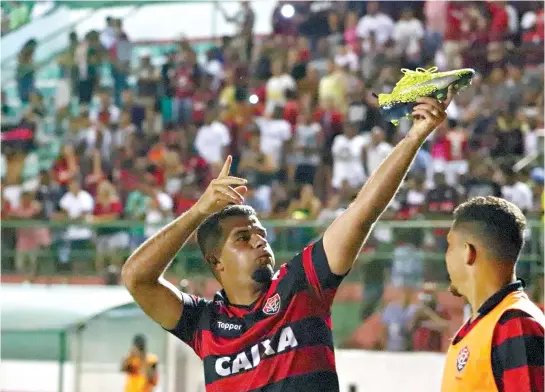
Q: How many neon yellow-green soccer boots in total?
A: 1